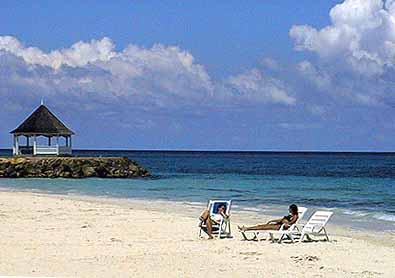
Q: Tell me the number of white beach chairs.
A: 3